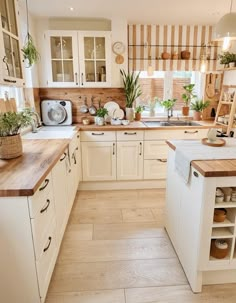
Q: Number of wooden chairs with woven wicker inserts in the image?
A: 0